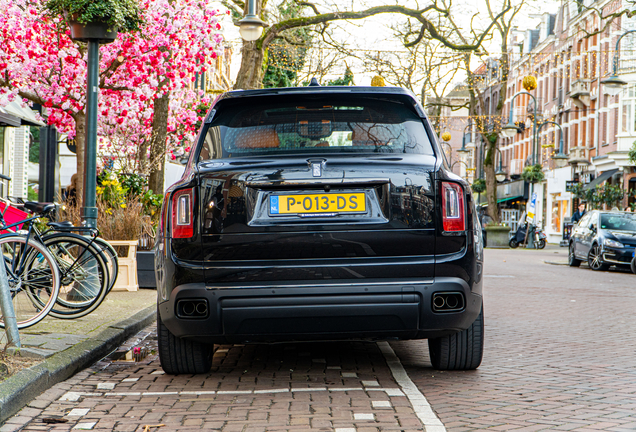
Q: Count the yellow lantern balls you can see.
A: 3